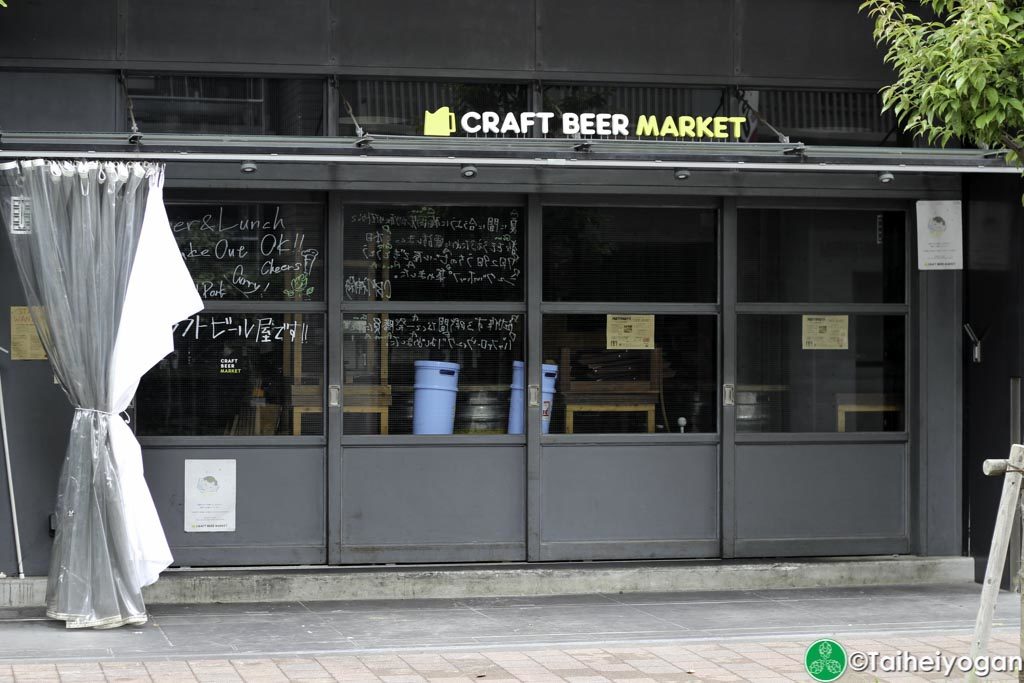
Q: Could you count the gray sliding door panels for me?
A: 4